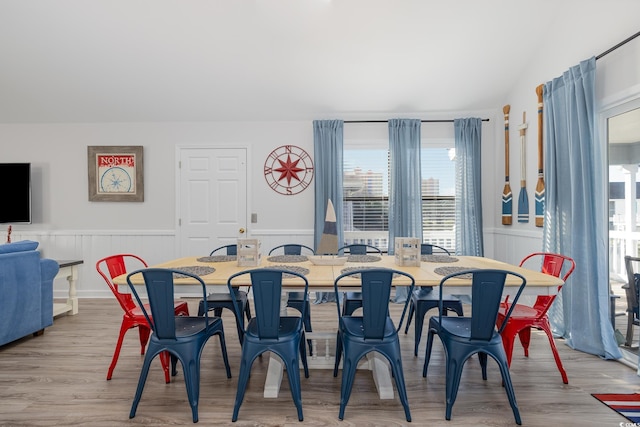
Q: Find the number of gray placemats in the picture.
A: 8